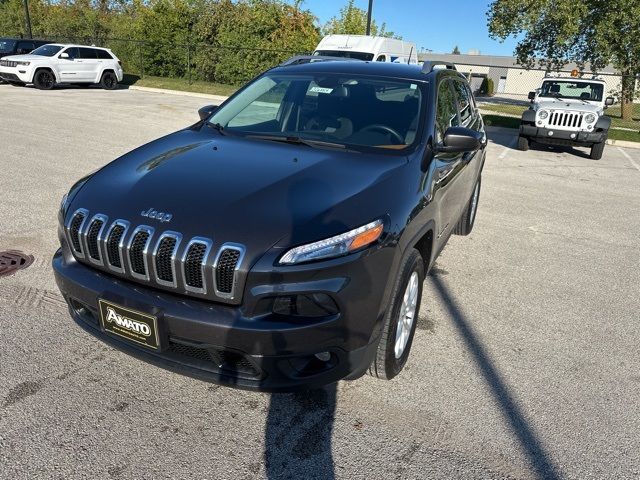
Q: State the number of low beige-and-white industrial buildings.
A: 1